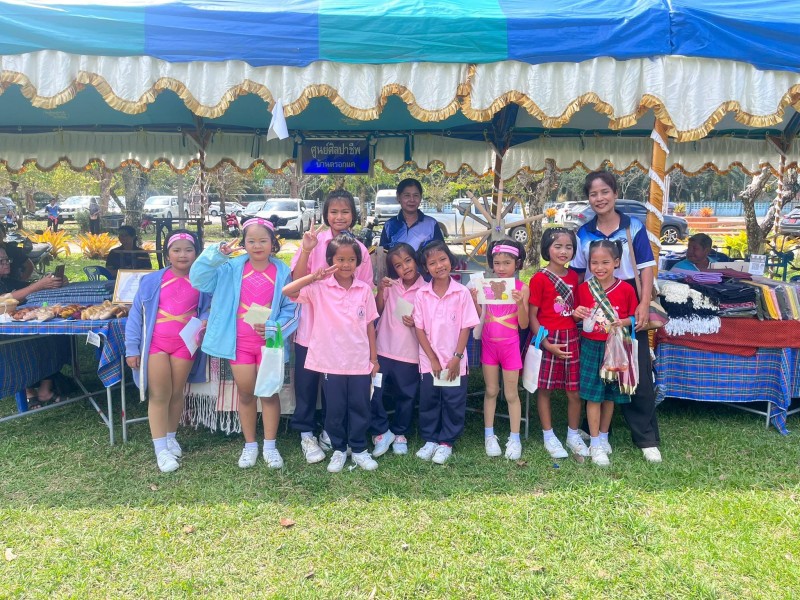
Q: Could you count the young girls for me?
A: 9